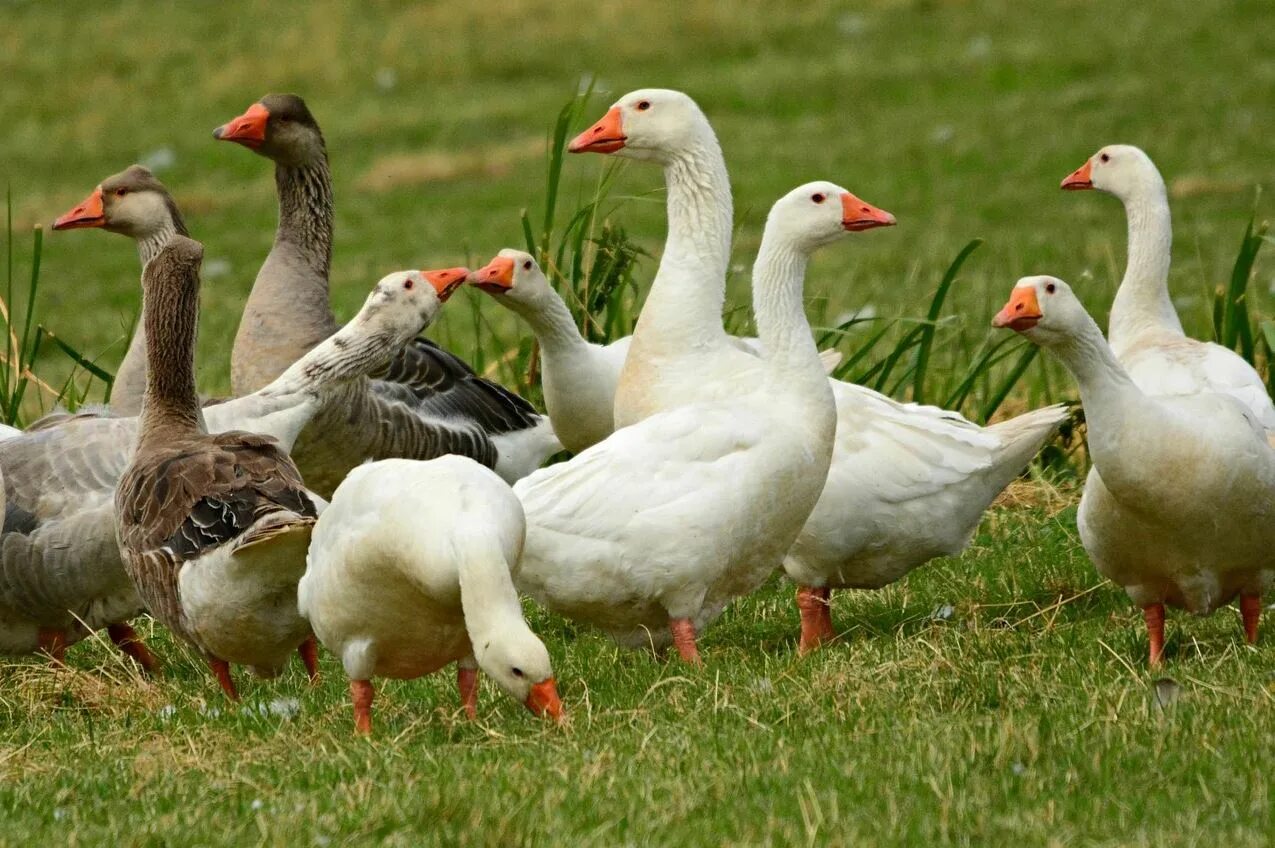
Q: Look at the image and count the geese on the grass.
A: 10